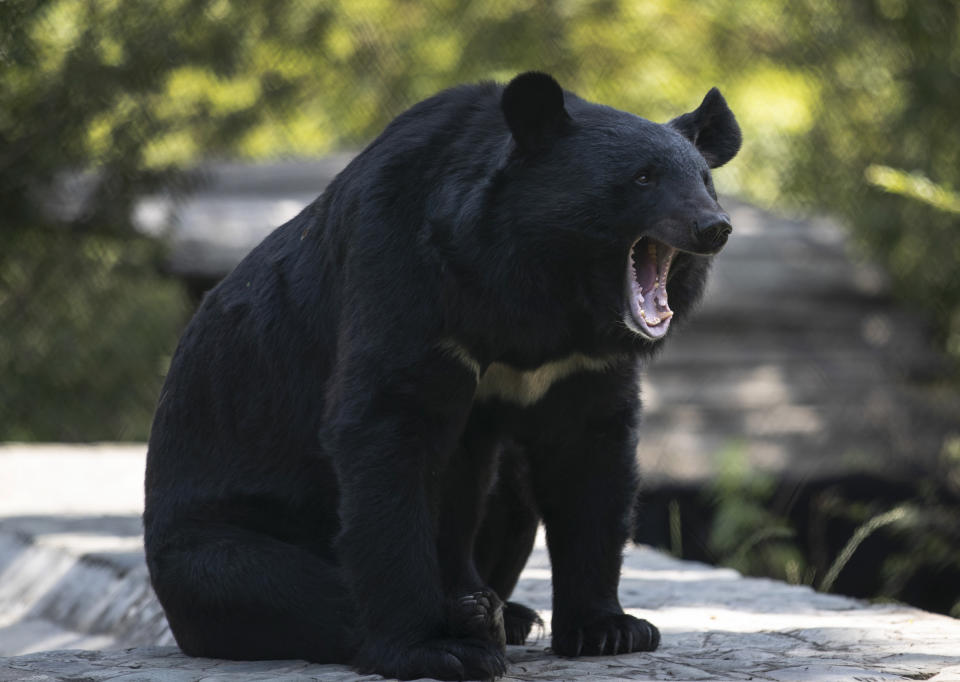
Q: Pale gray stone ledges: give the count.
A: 1